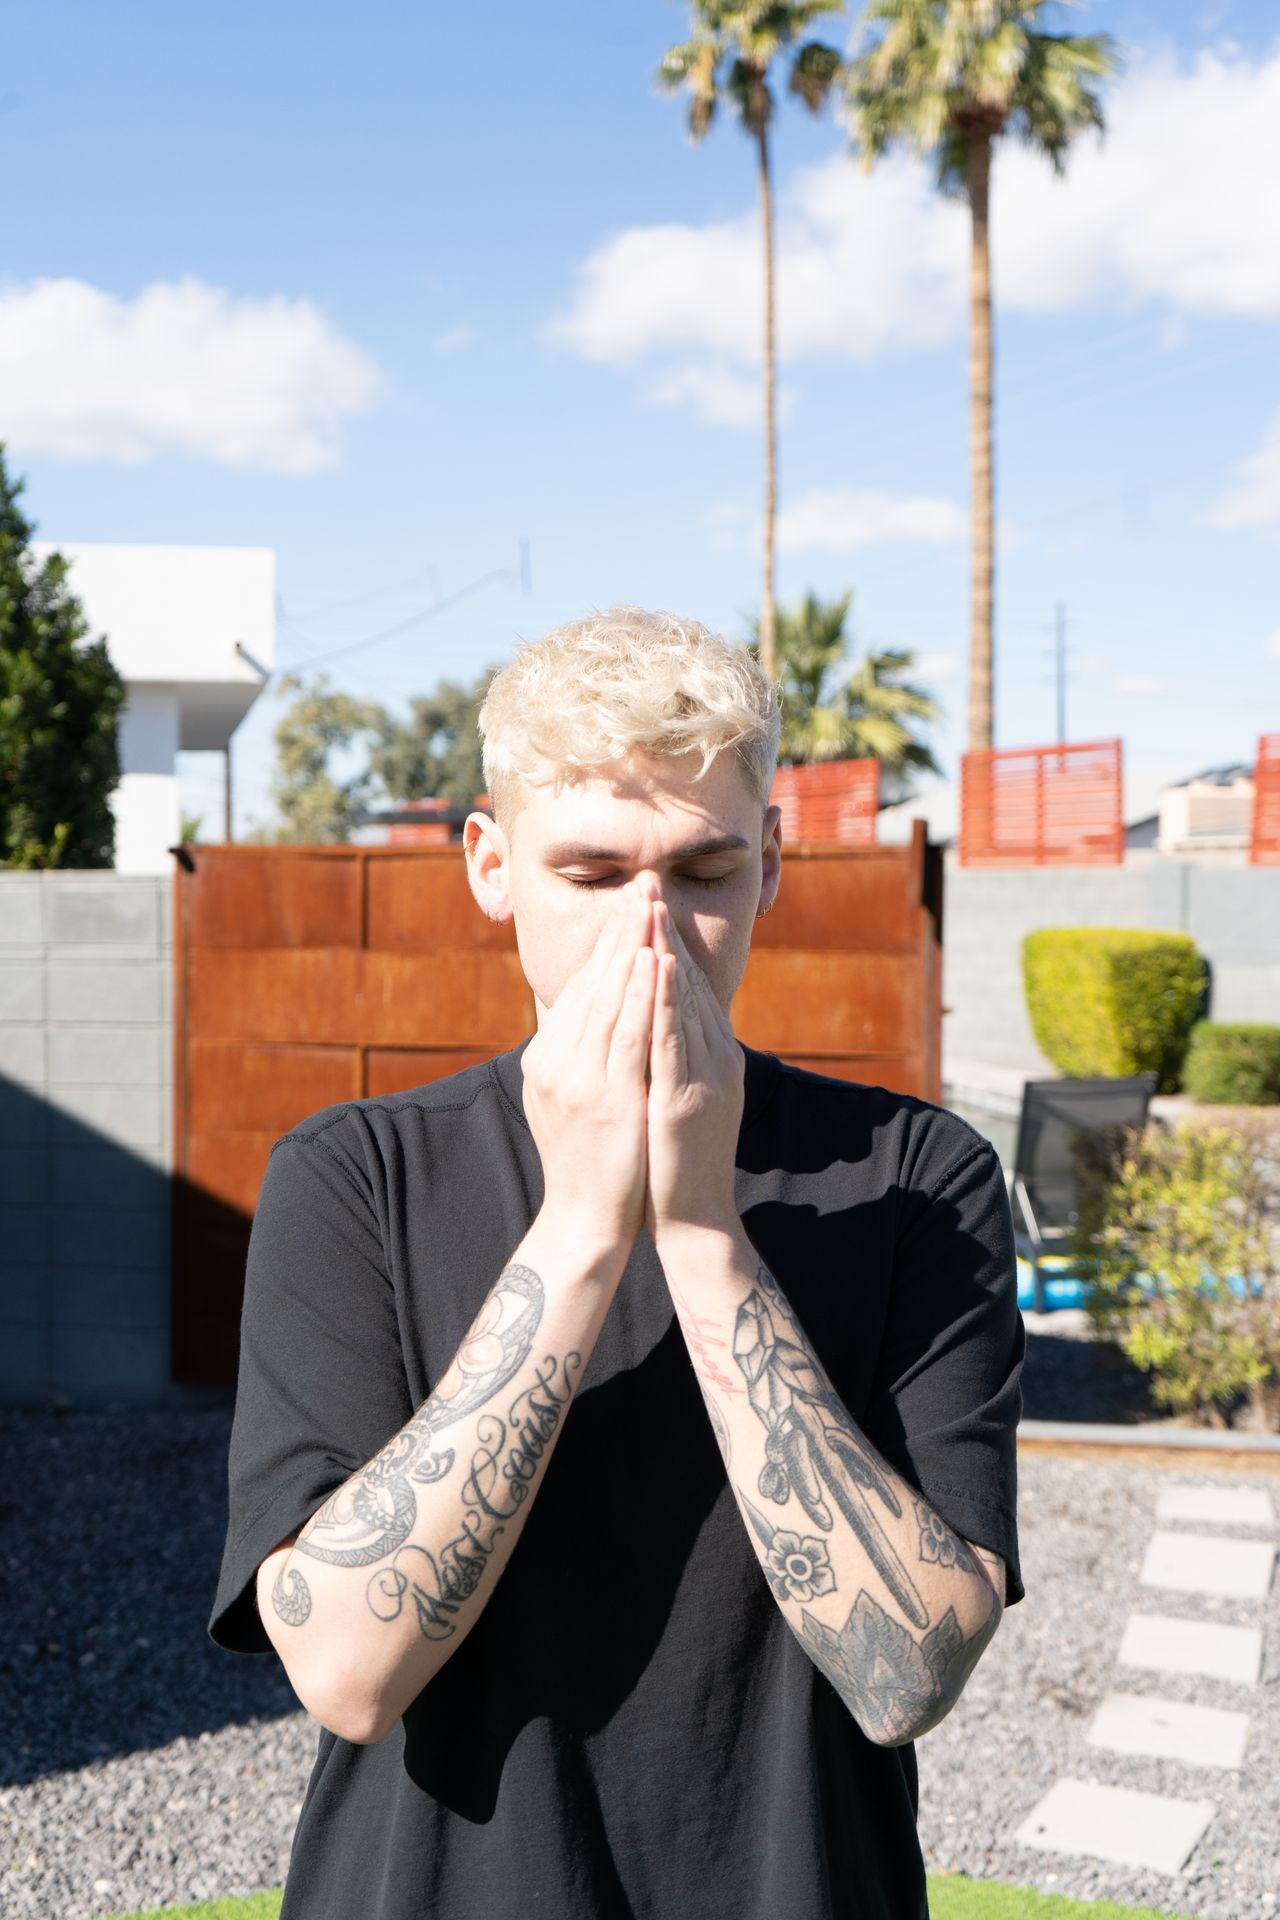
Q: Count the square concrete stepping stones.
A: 5